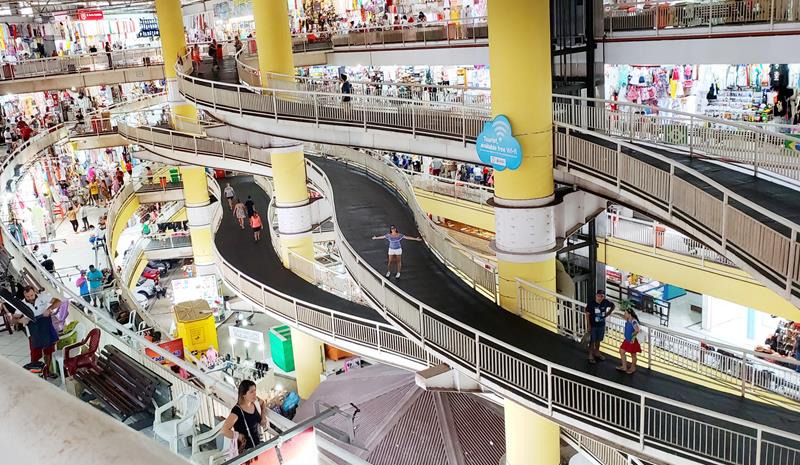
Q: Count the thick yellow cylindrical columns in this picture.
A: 3